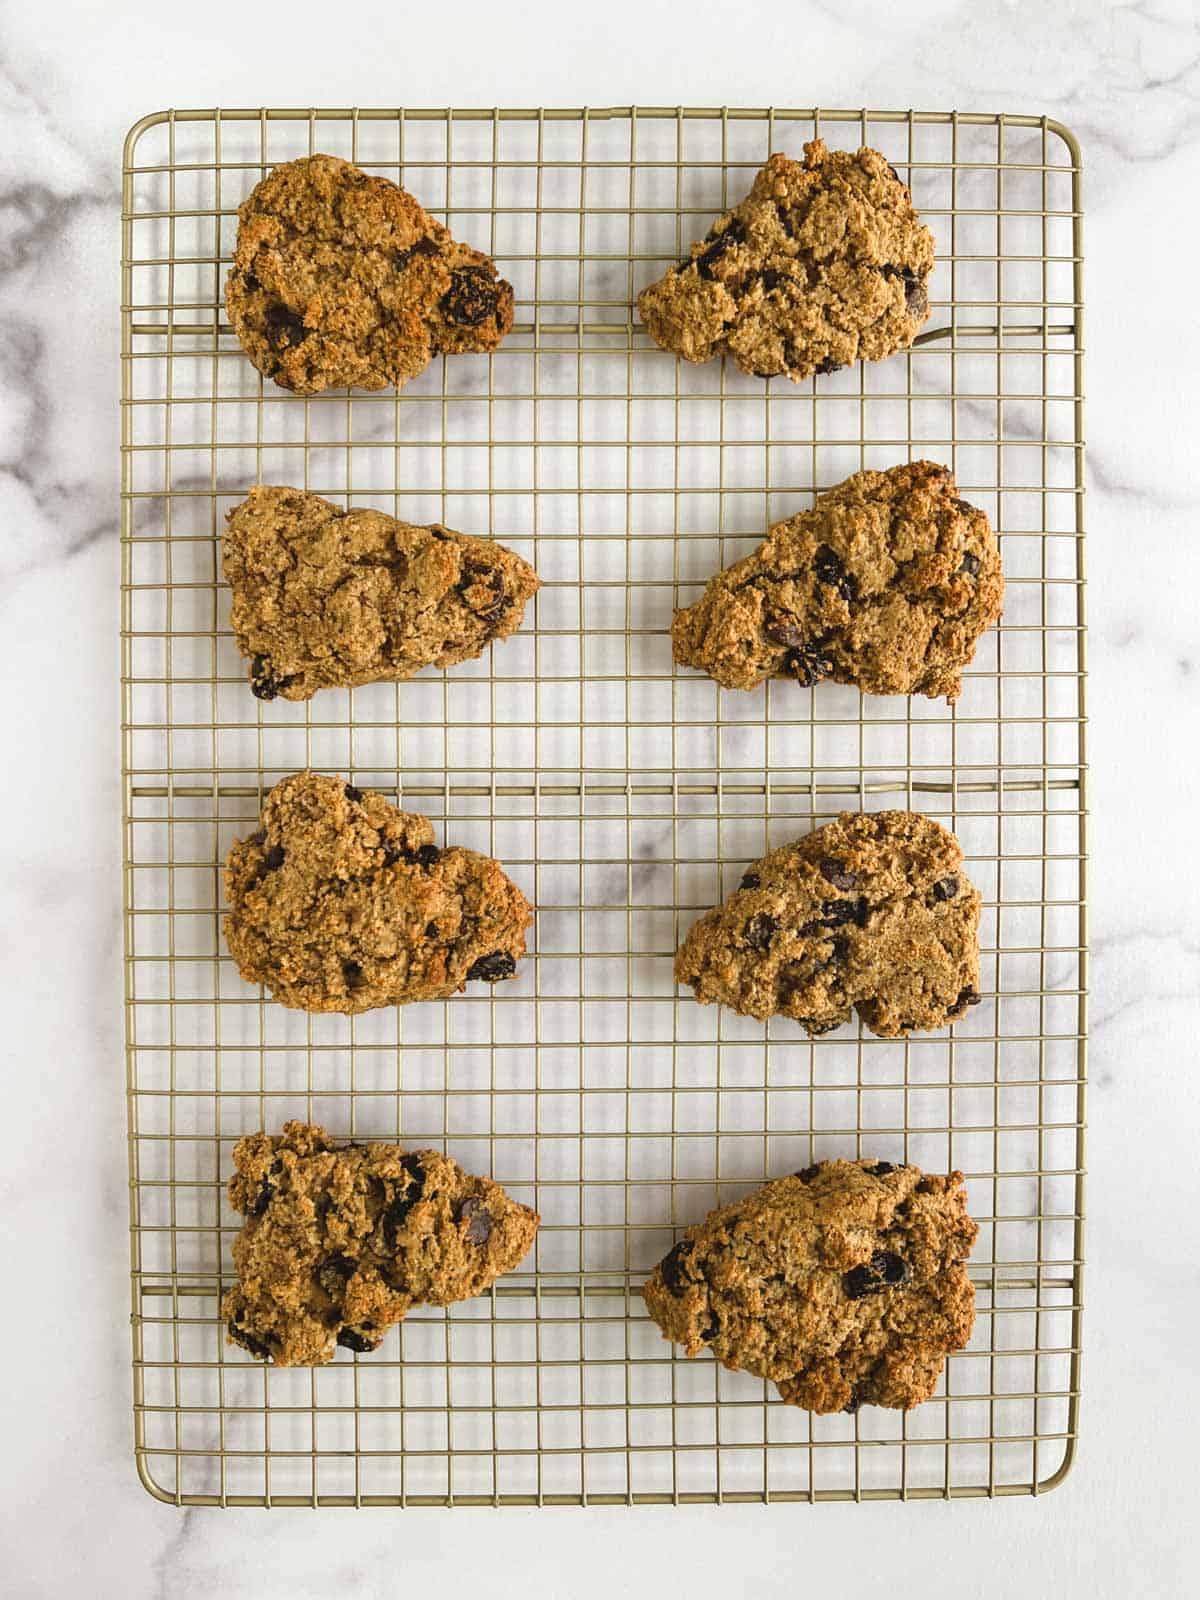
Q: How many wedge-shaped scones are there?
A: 8